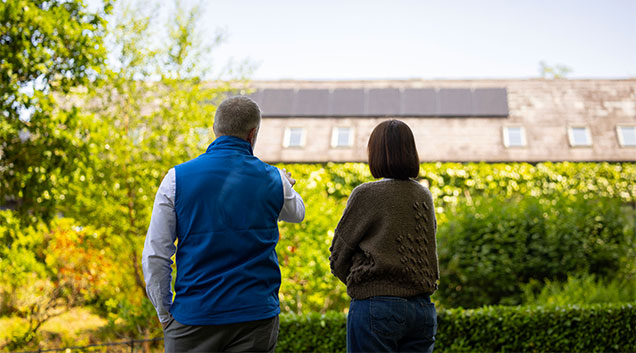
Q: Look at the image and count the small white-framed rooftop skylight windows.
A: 5